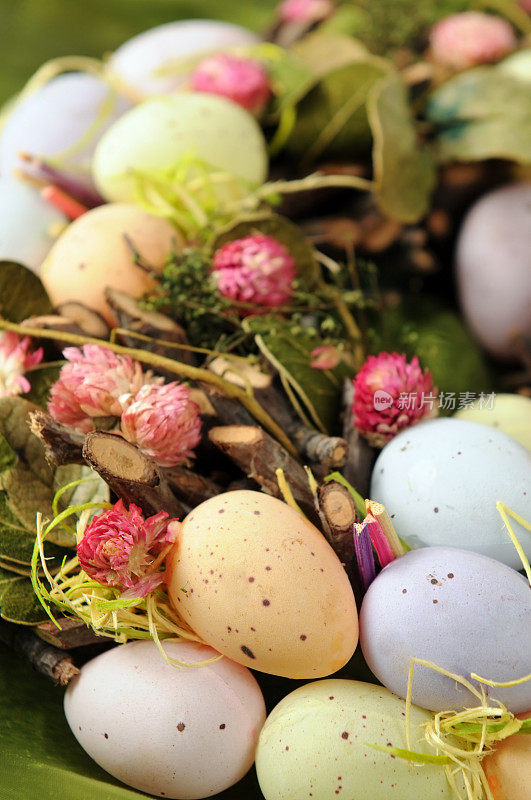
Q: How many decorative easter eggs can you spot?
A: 13